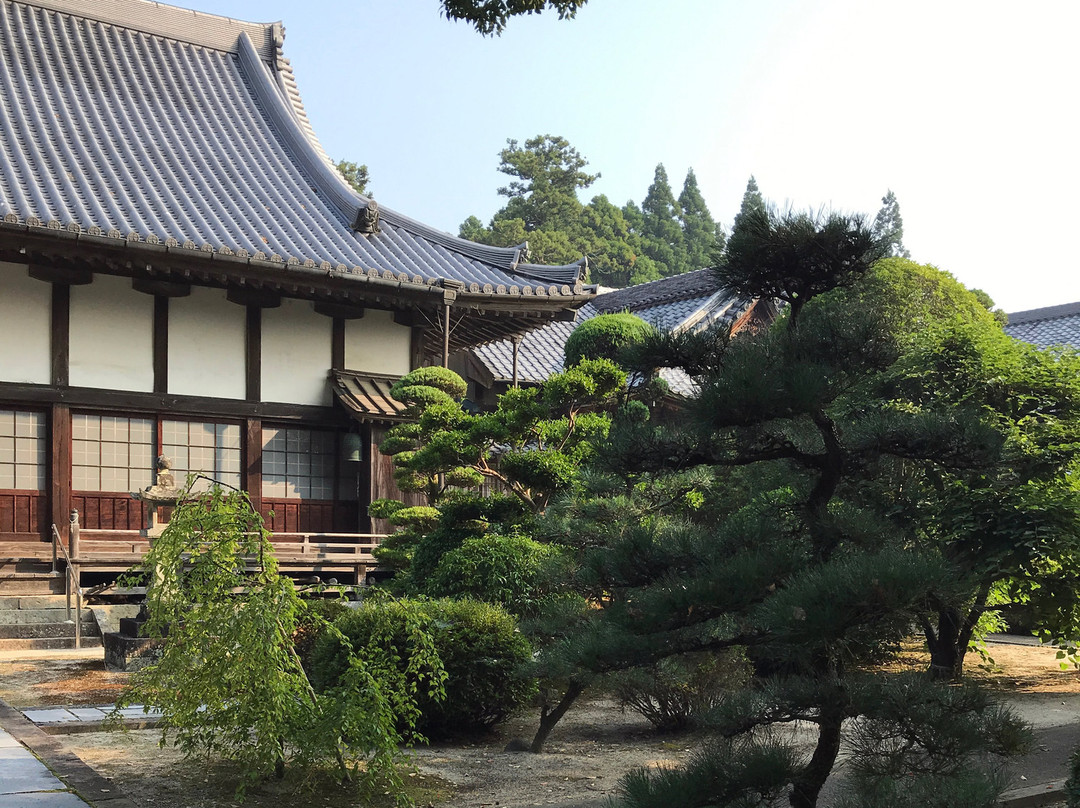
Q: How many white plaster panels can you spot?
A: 5